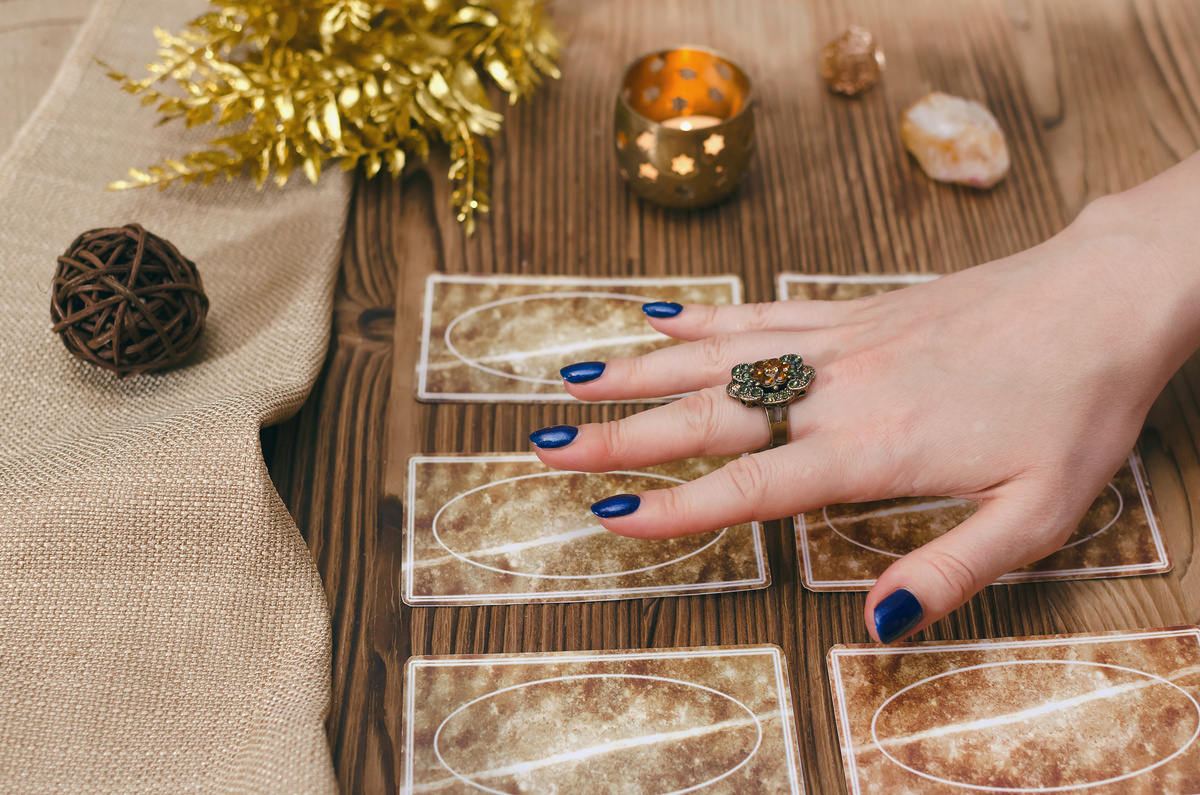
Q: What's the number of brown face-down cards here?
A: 6